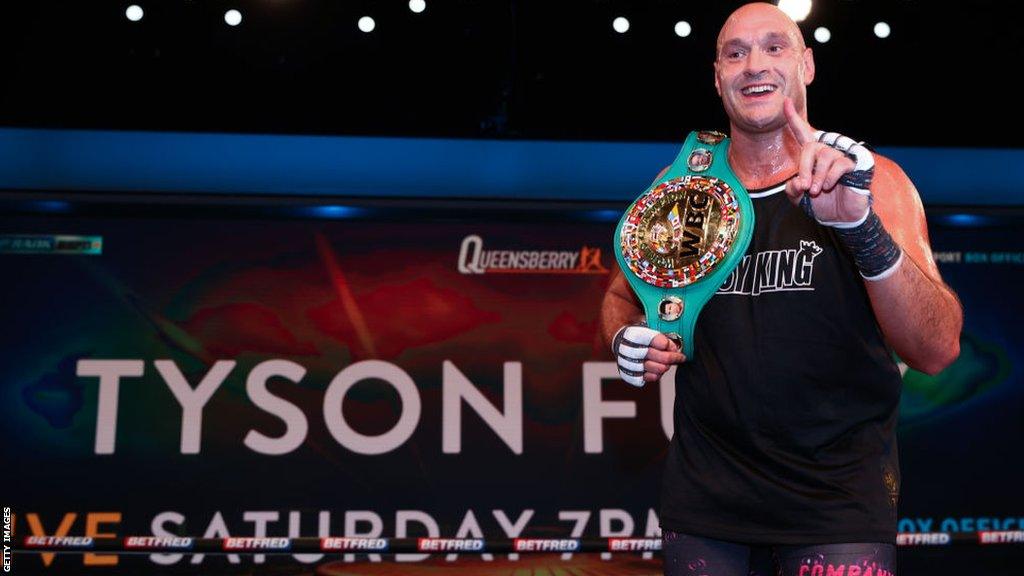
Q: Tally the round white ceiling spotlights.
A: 9